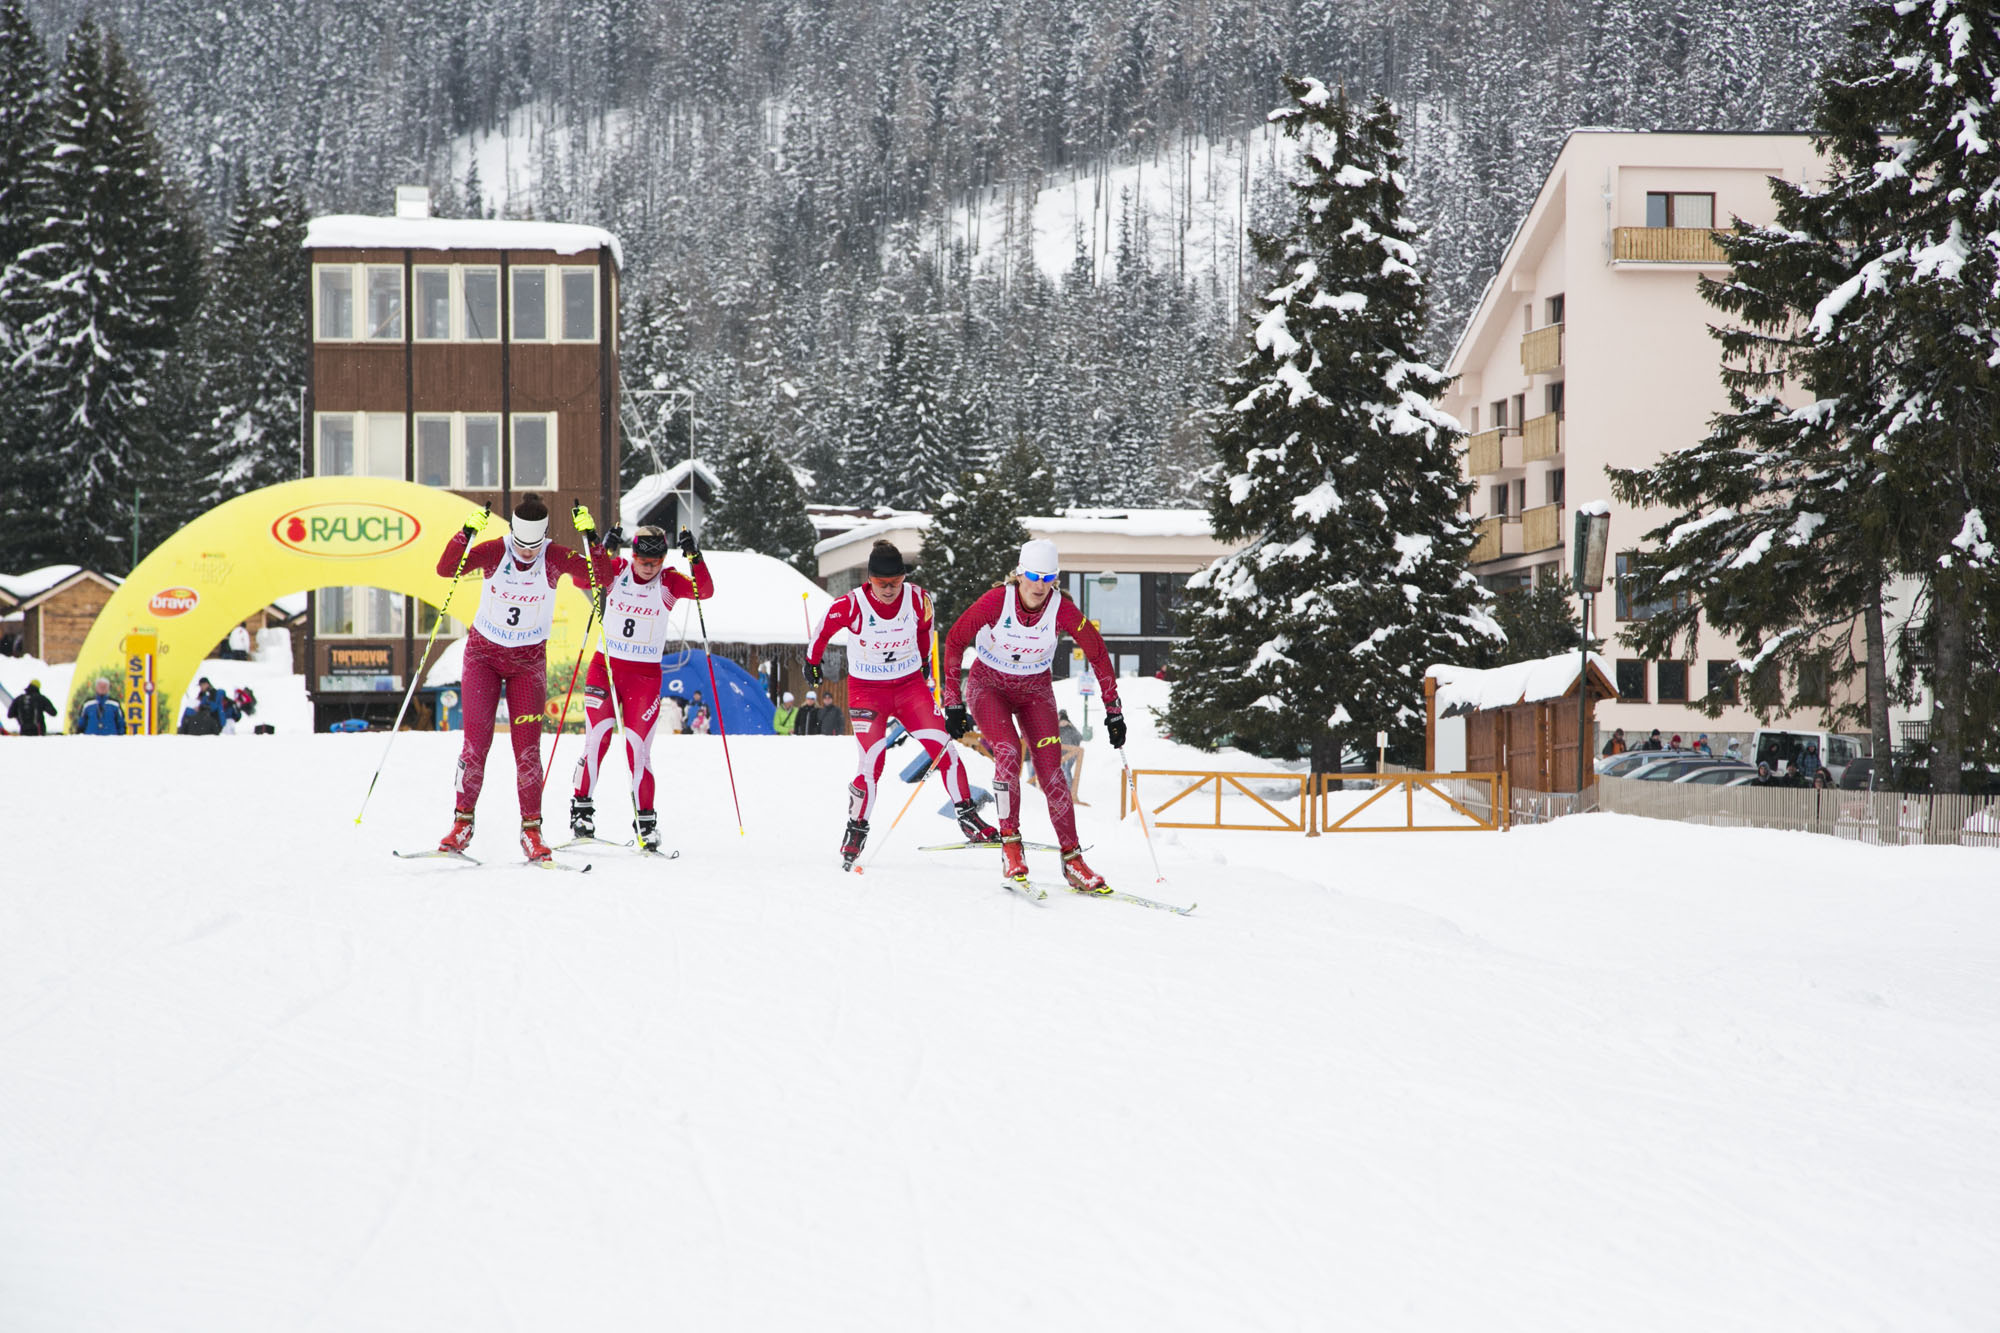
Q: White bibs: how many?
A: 4